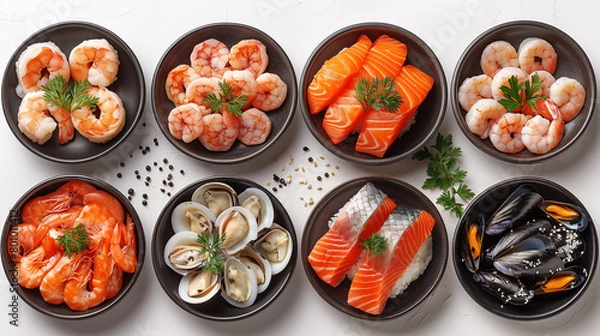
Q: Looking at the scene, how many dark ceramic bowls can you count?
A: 8